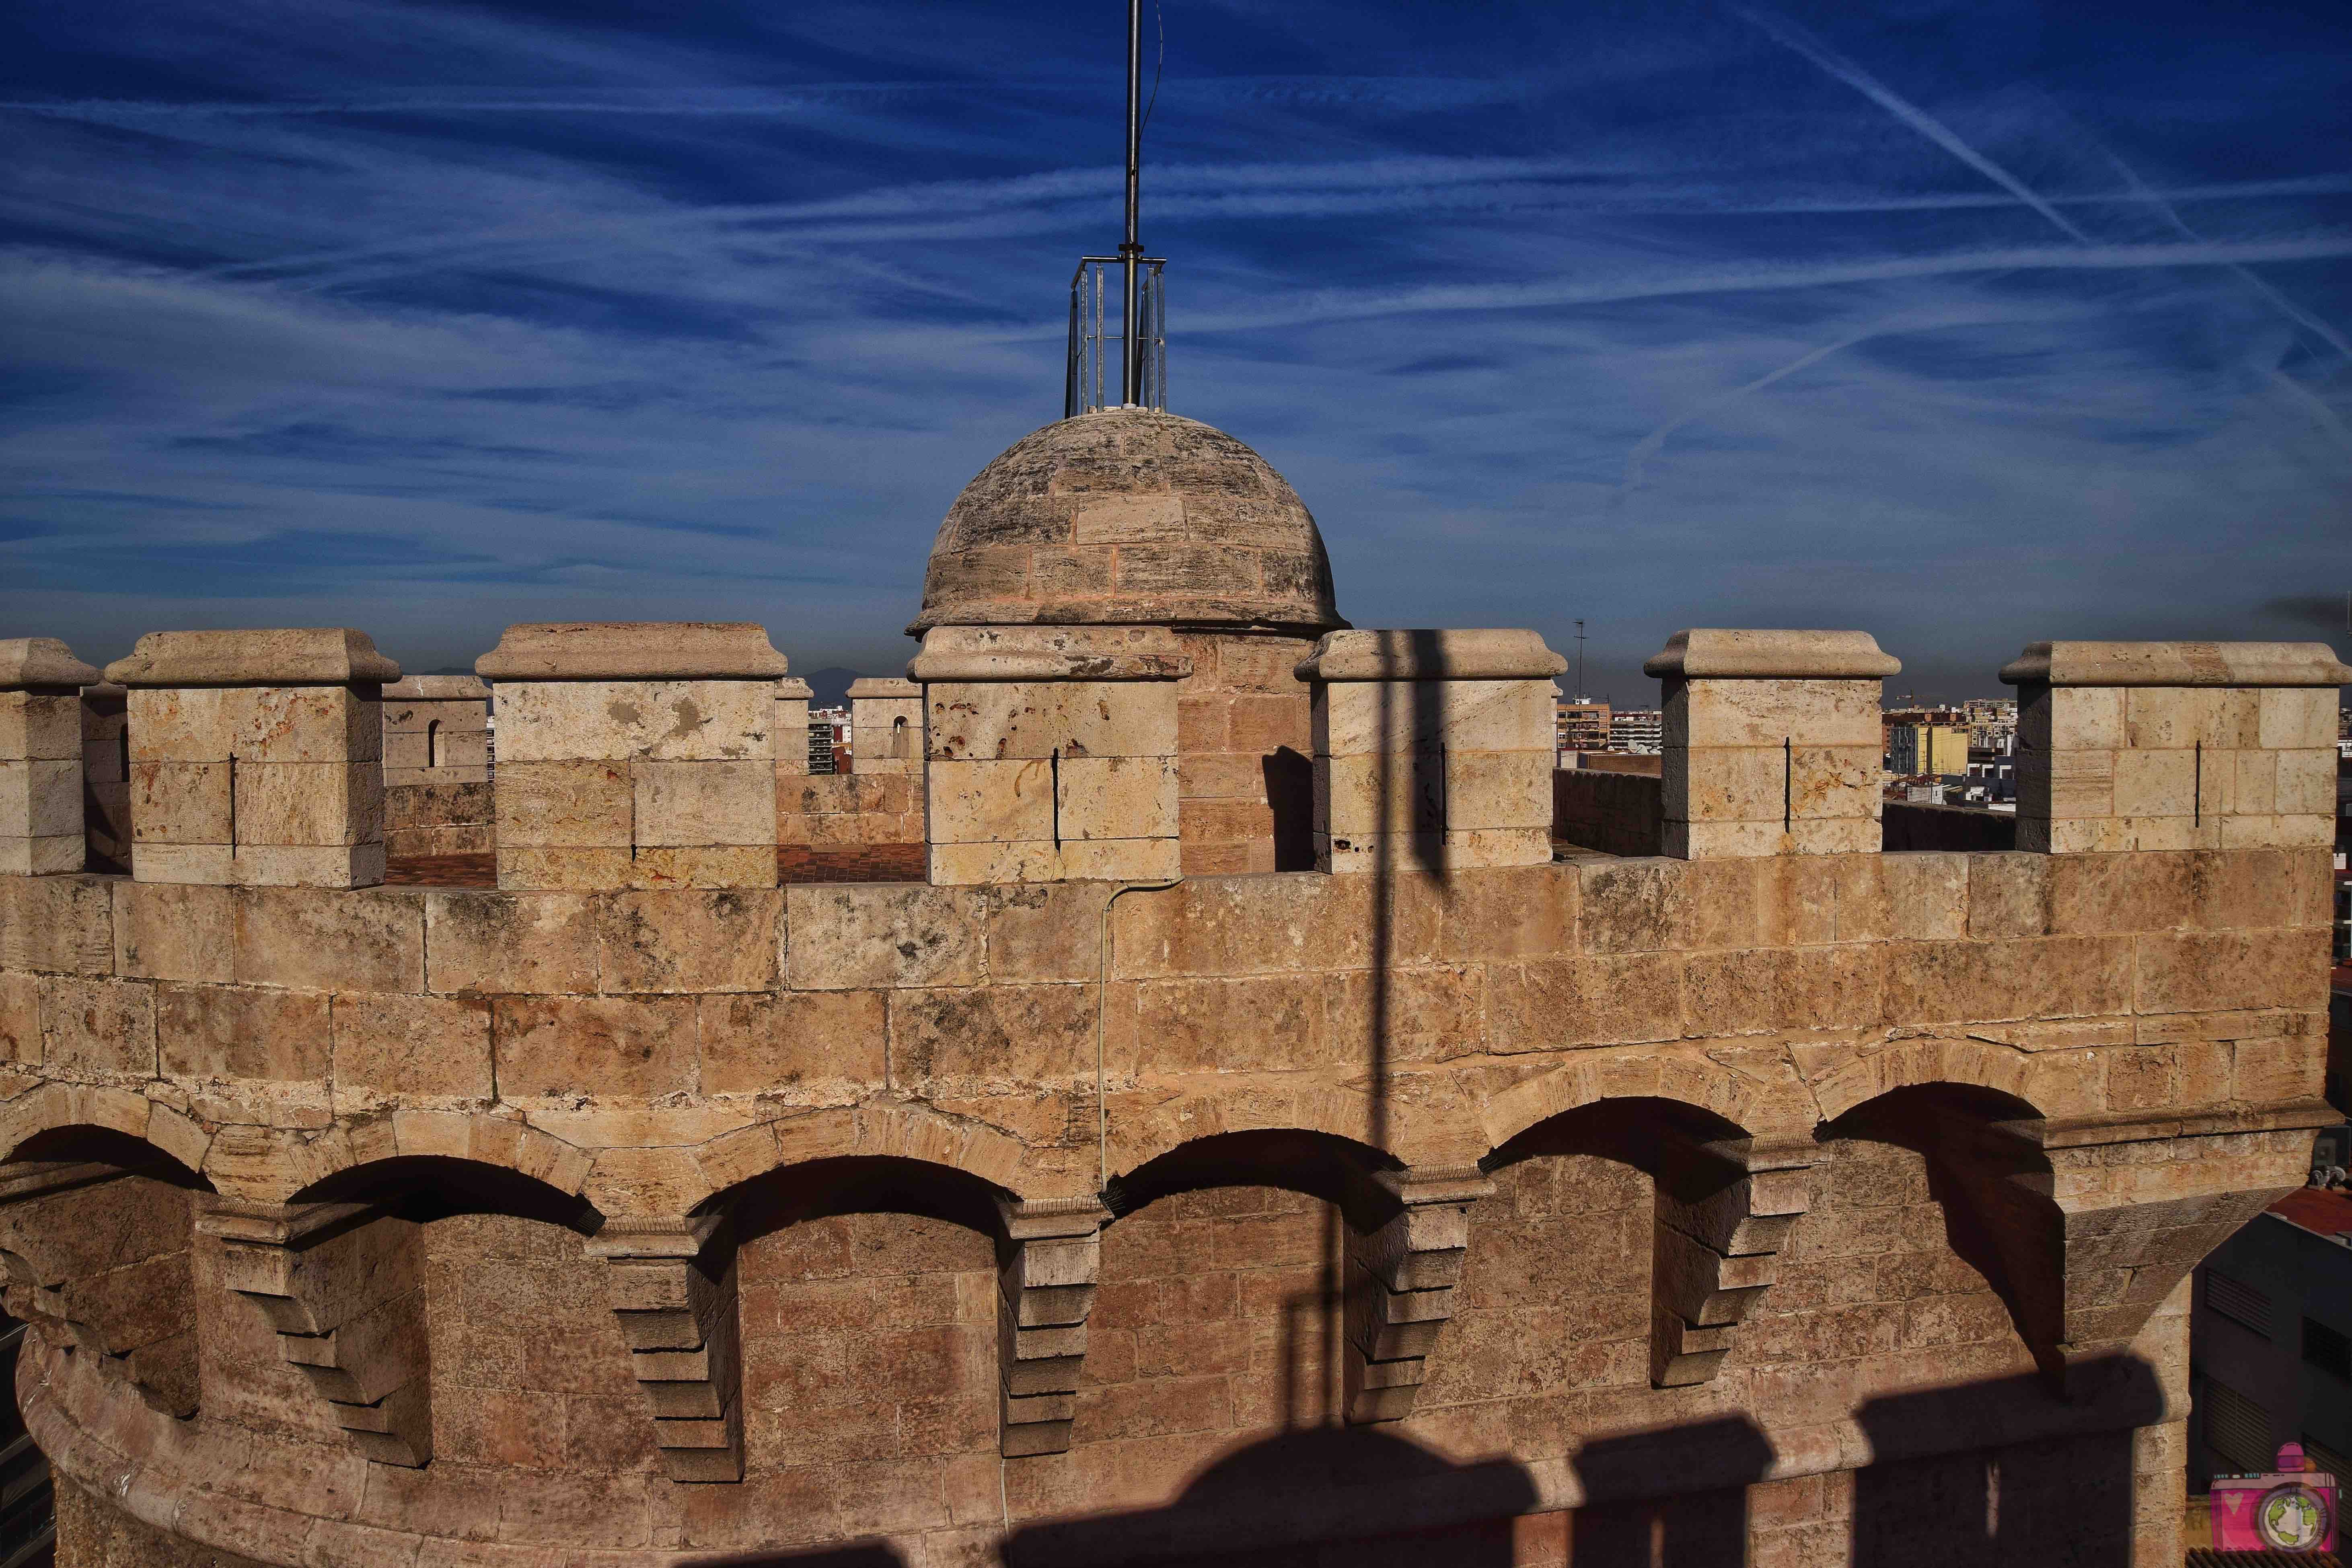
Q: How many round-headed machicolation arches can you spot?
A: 6